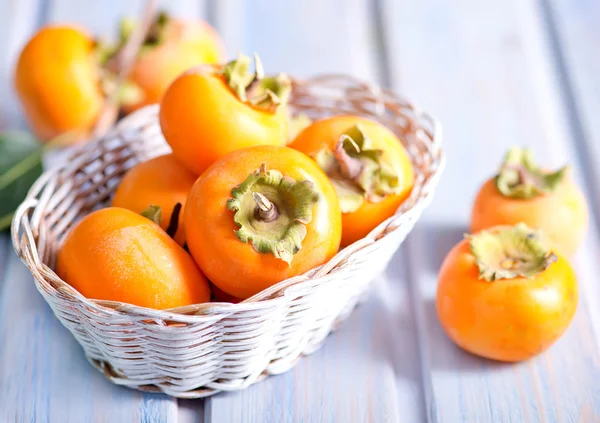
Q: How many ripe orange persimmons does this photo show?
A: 9